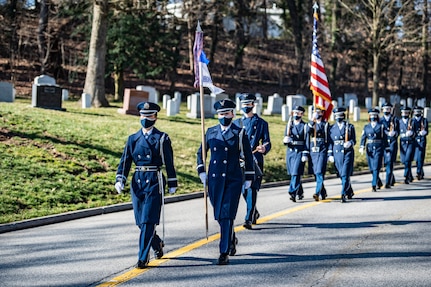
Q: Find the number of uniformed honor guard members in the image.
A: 10